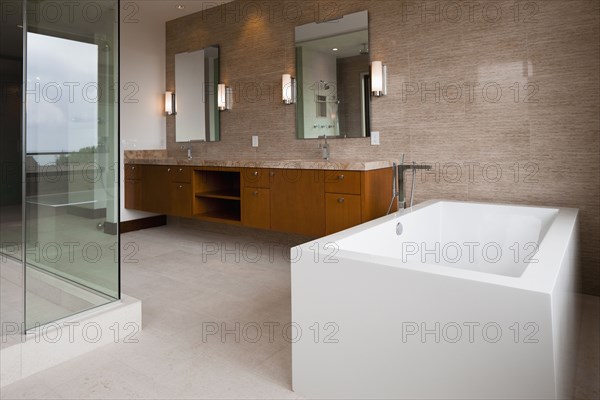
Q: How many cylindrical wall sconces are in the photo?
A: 4